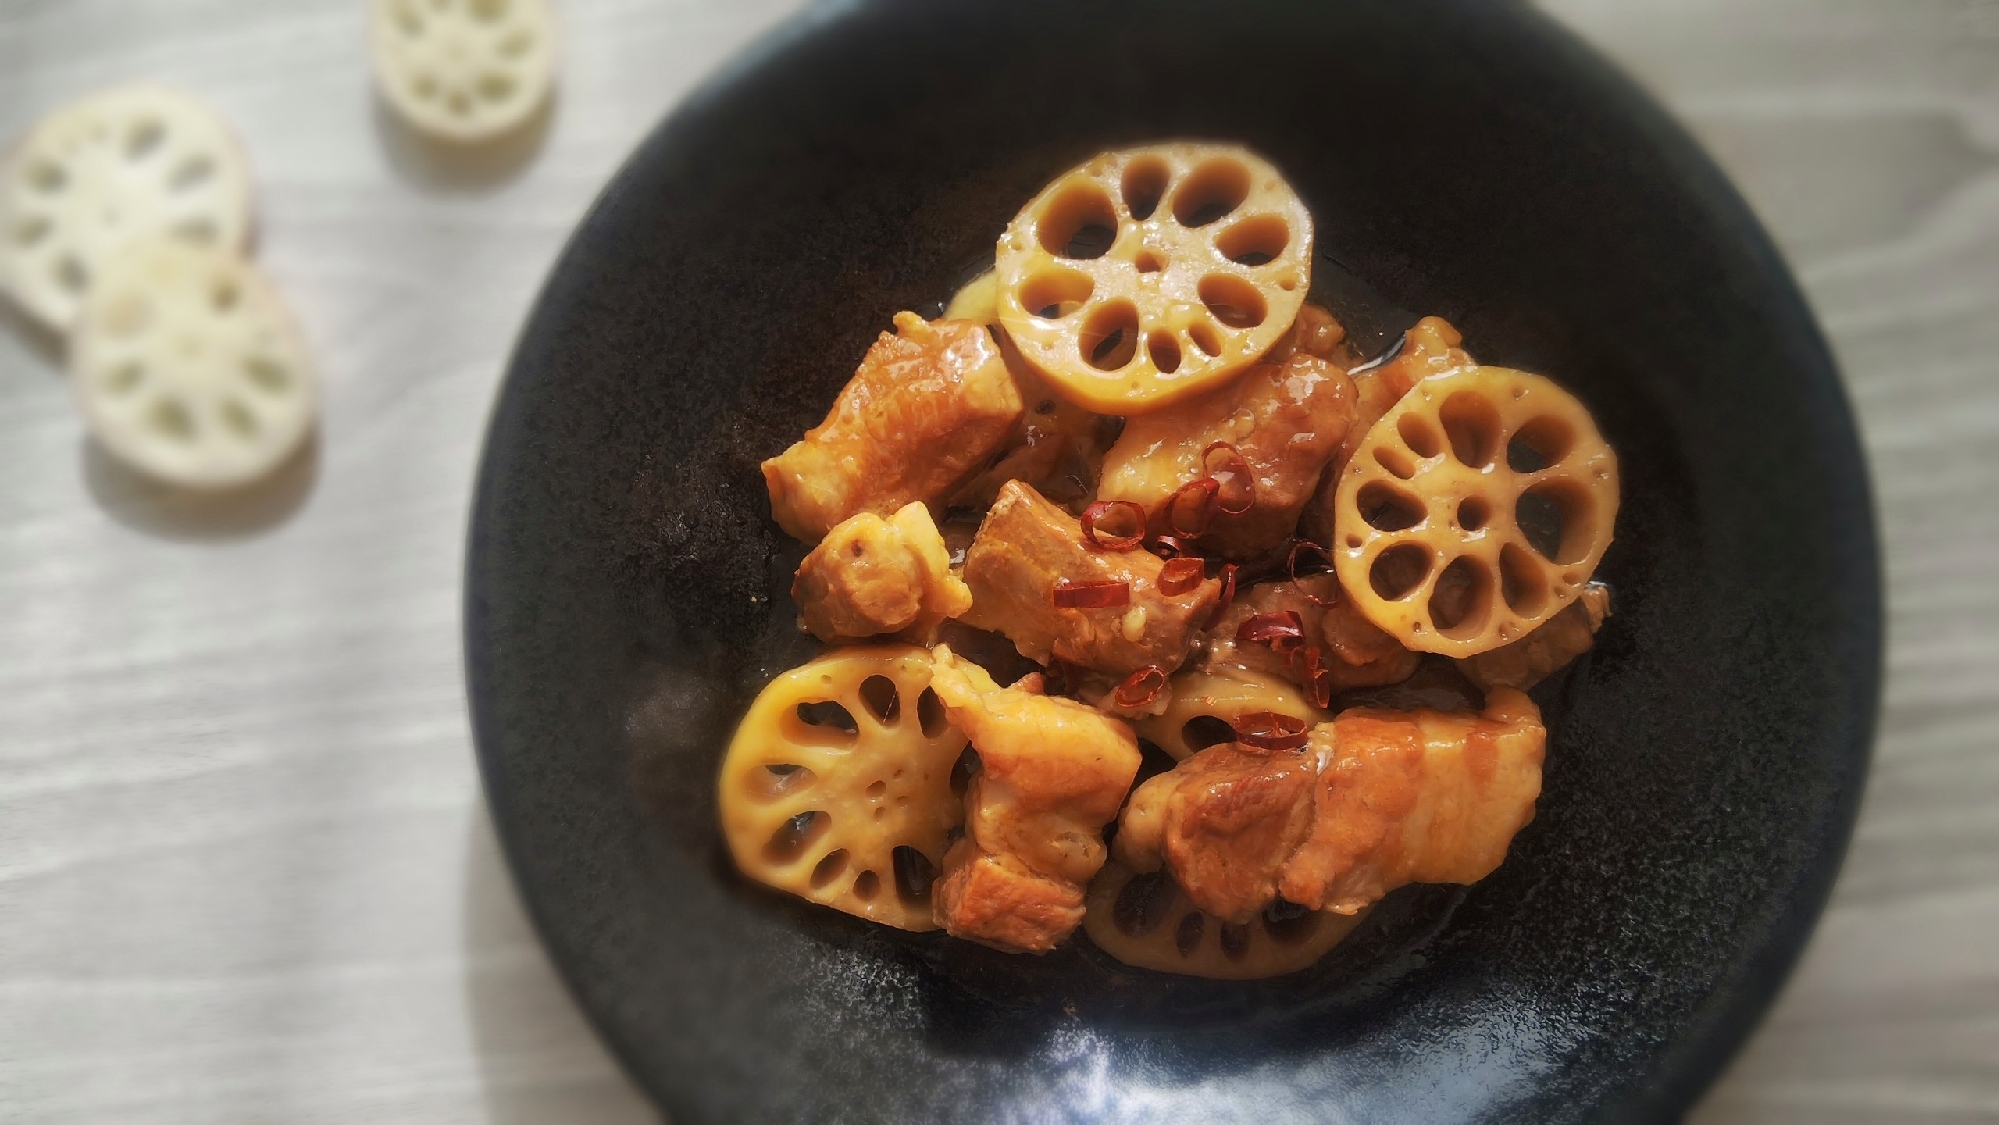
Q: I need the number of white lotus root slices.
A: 3